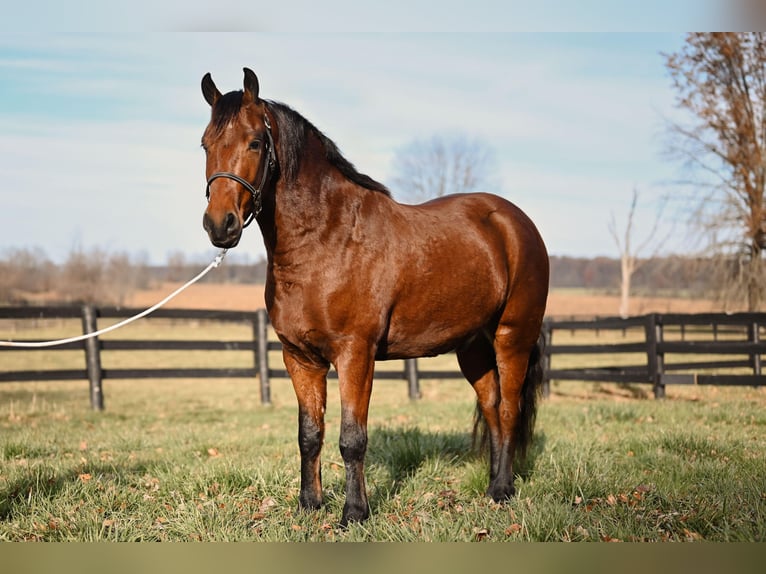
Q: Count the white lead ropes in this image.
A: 1